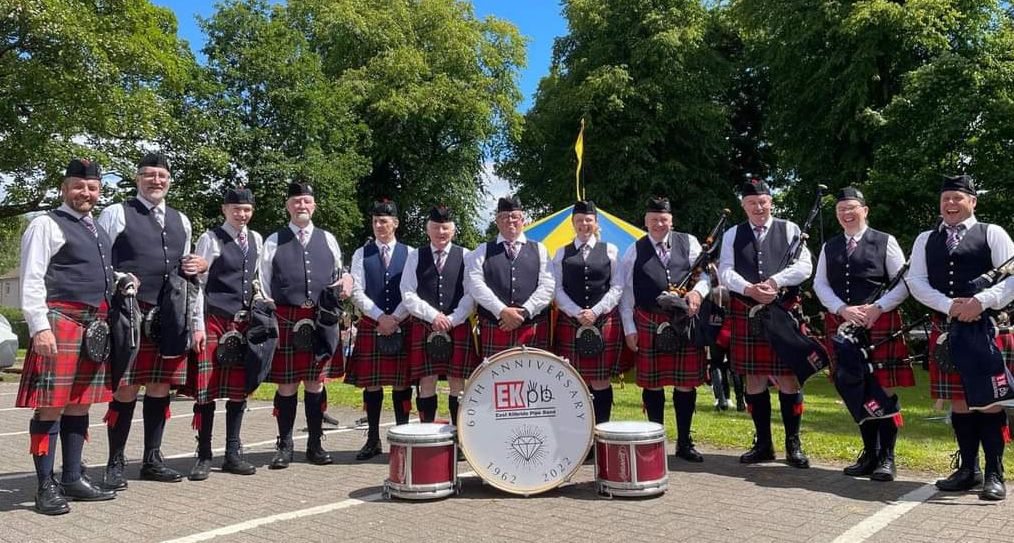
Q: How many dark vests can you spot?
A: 12